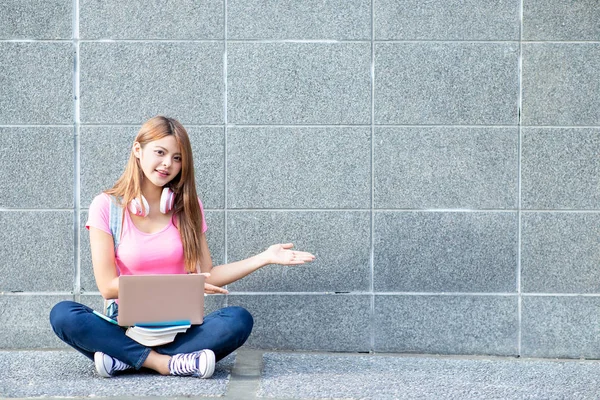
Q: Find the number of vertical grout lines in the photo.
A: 4